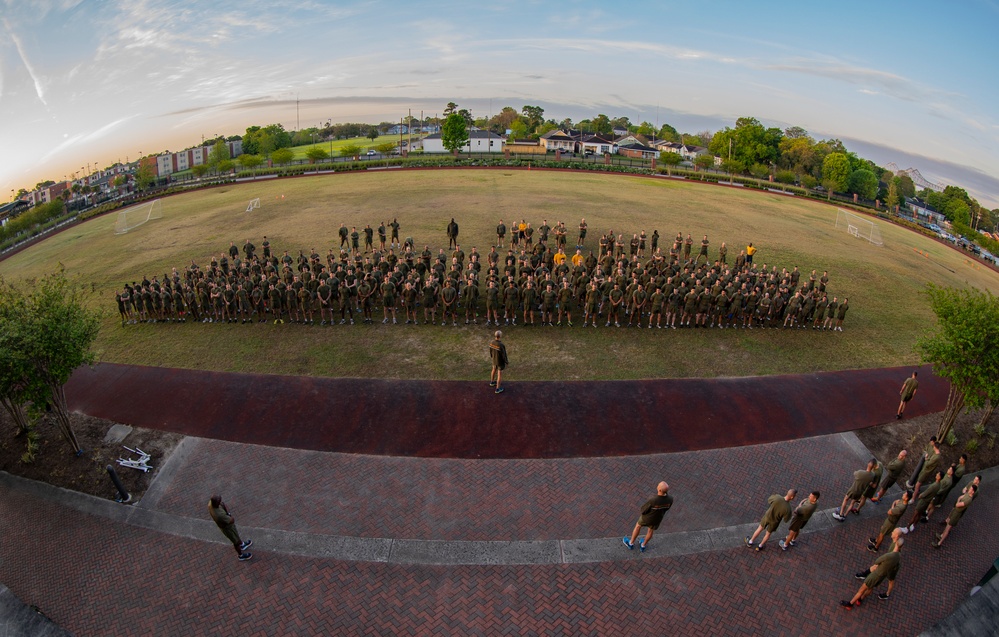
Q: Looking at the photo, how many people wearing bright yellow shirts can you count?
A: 4